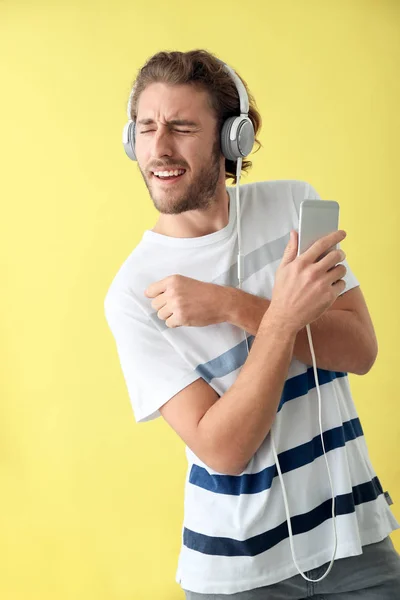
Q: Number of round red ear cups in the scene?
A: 0